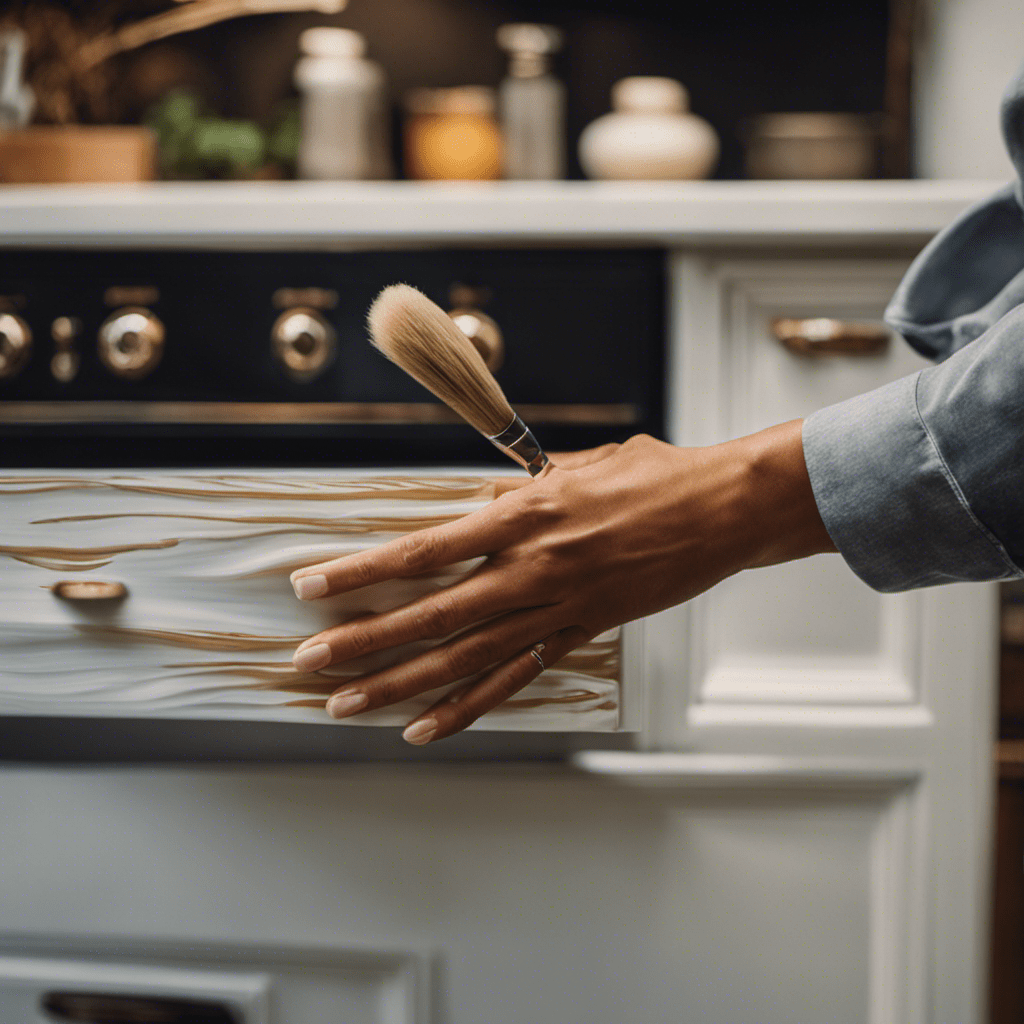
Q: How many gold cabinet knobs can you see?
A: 2